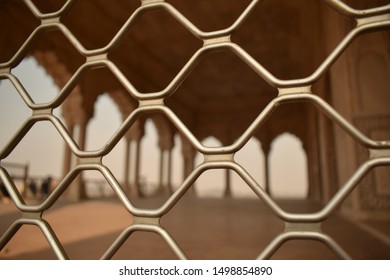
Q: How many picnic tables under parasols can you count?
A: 0